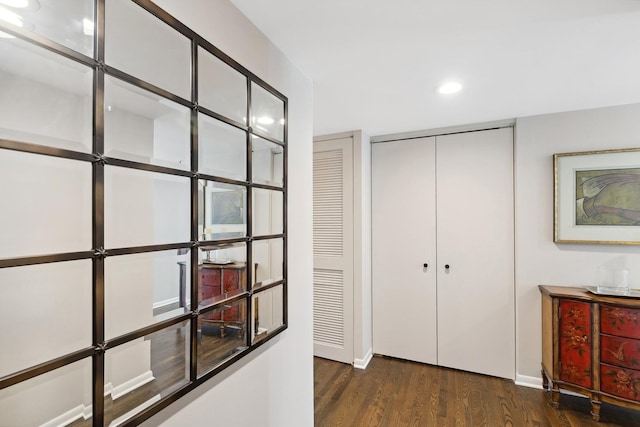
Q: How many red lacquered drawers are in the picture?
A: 3